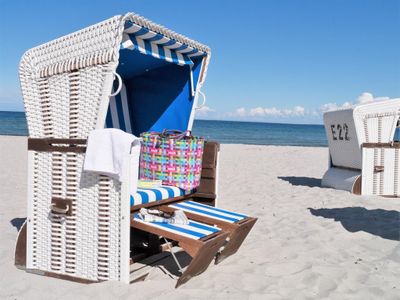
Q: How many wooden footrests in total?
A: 2